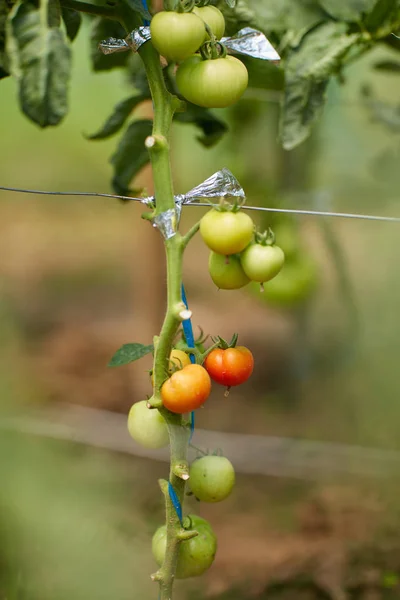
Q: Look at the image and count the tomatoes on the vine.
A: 12